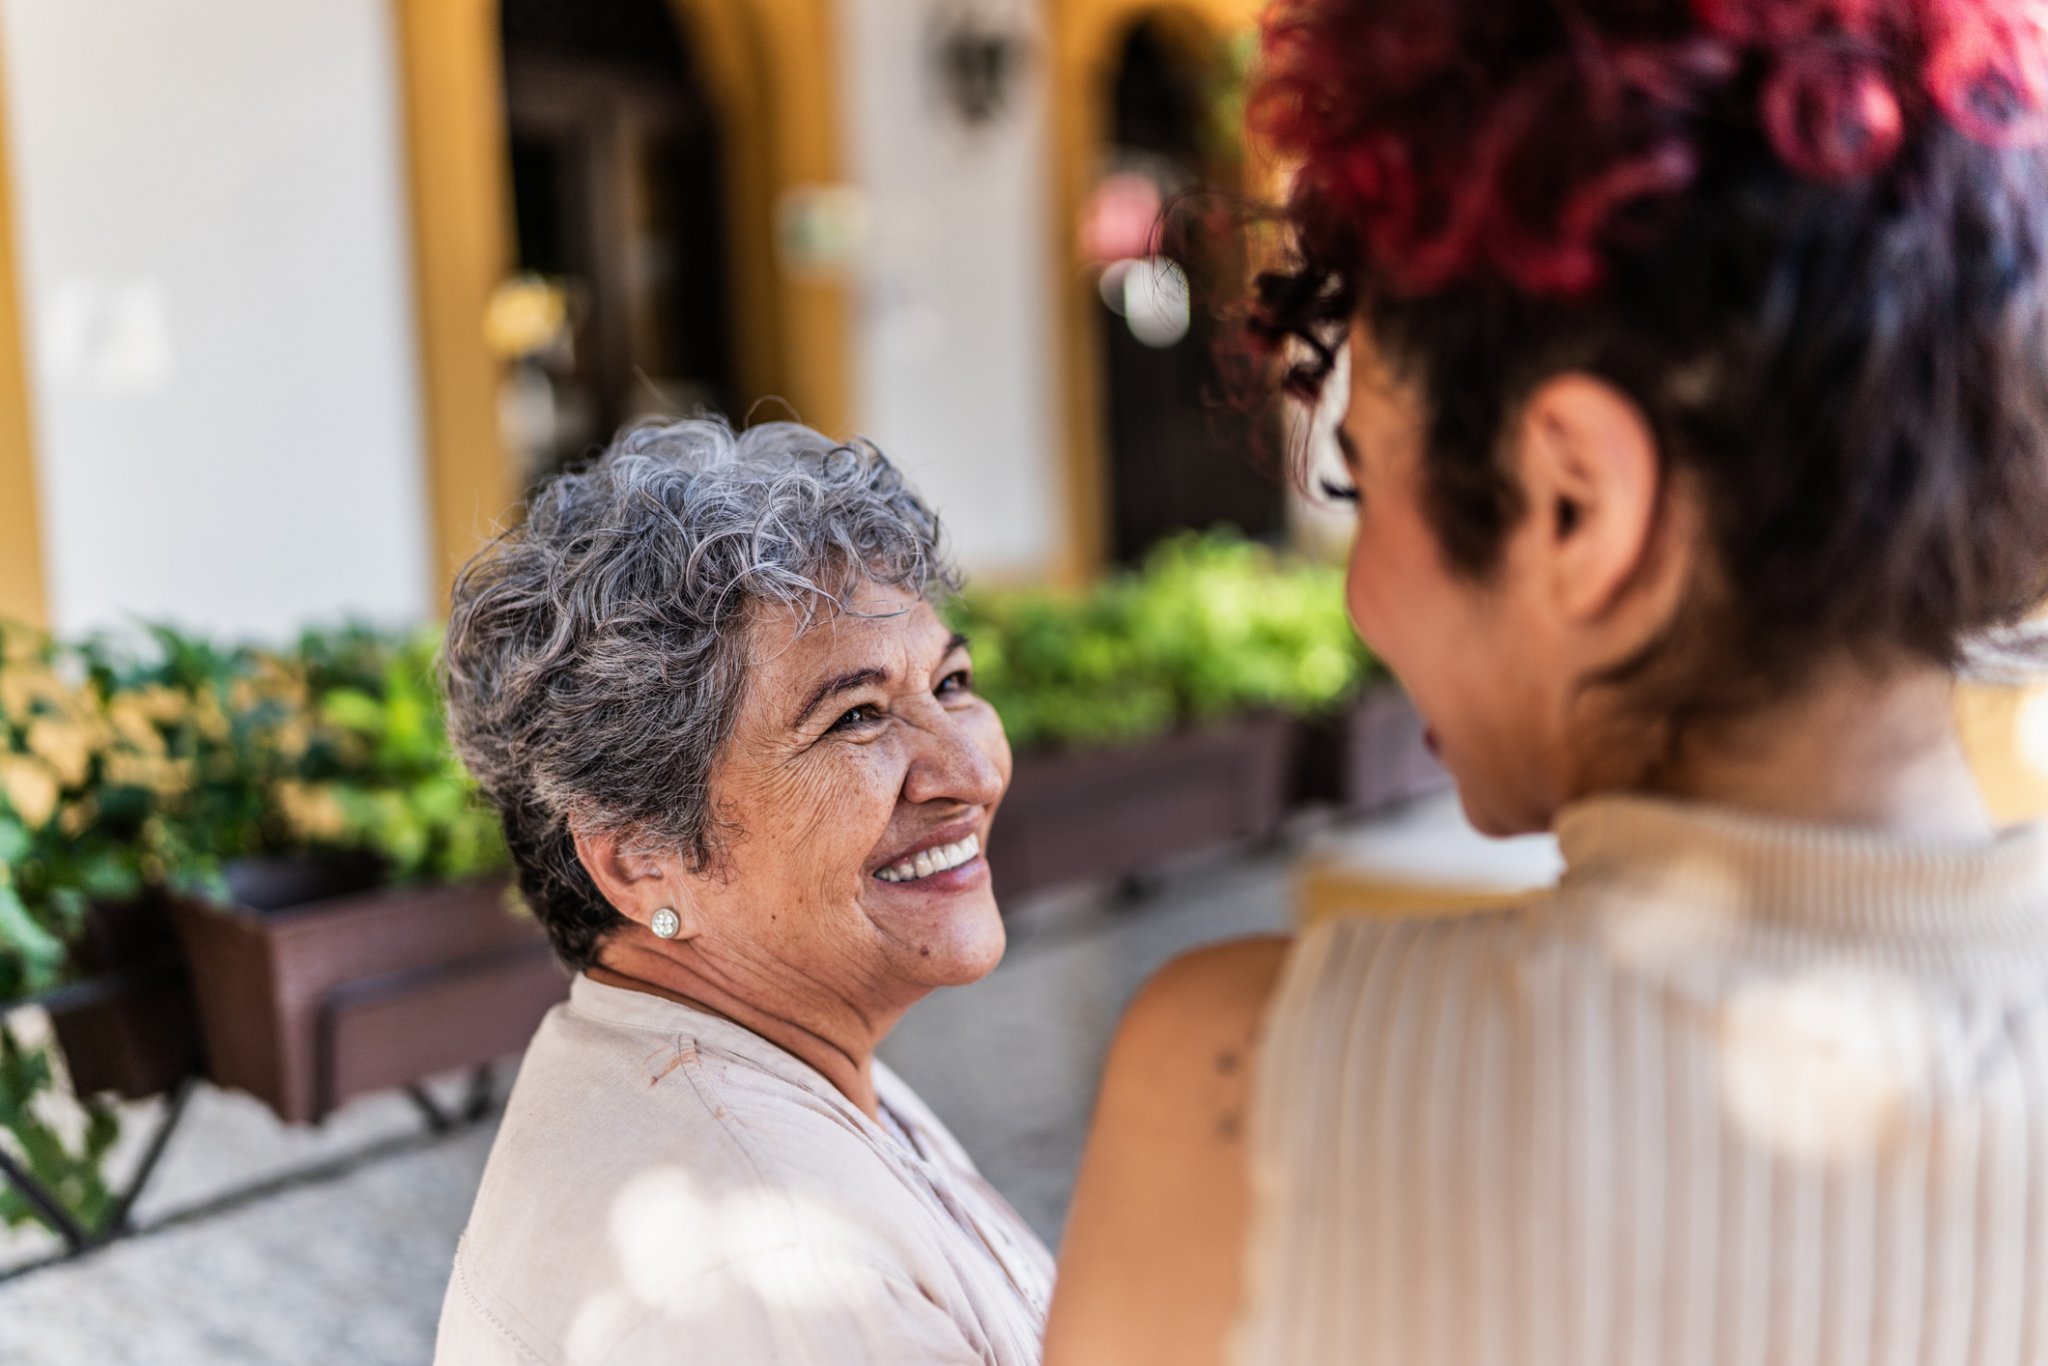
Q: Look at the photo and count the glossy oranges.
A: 0